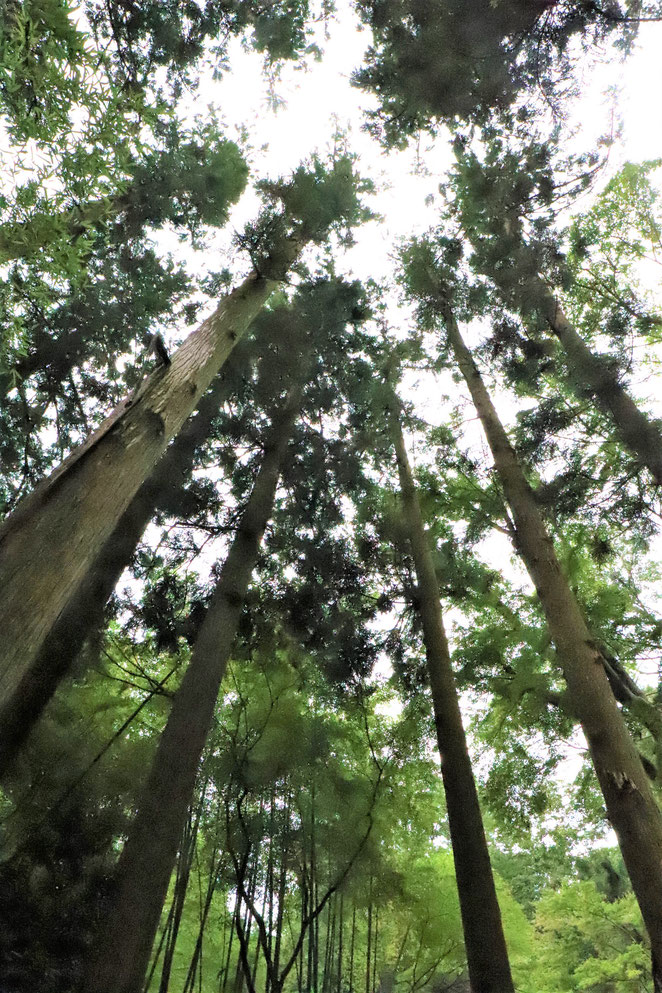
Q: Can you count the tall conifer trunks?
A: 6